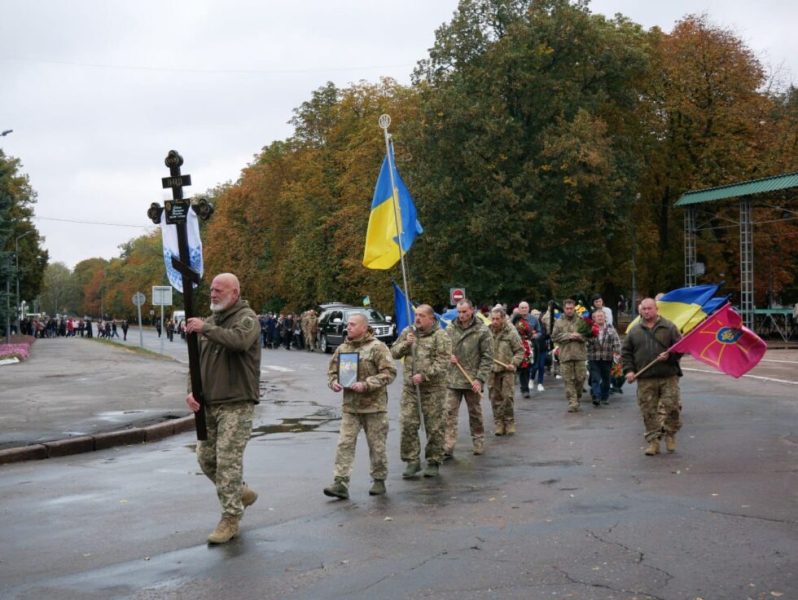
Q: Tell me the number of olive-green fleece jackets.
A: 2